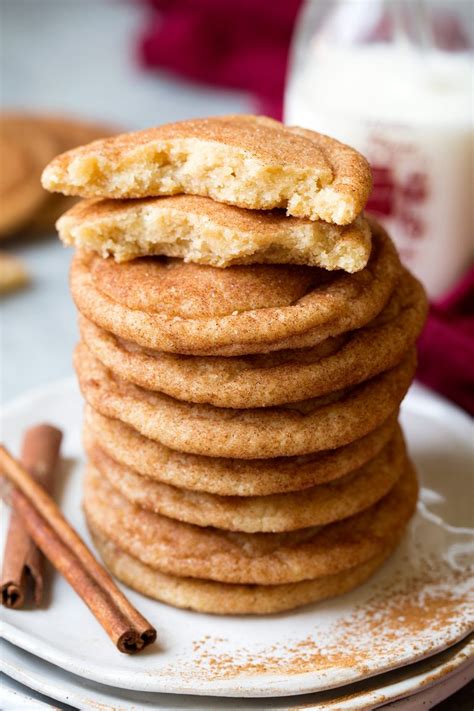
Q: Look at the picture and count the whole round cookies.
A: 7